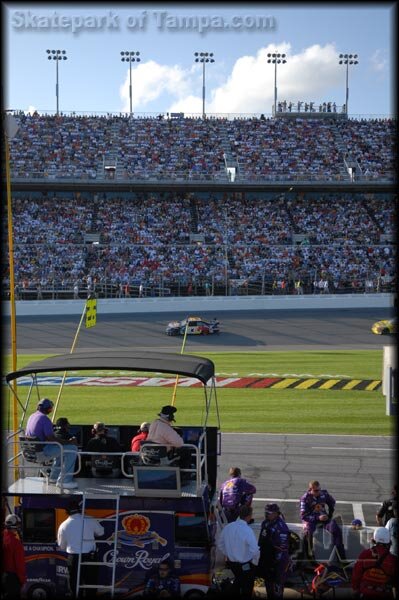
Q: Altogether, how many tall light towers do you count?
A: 5